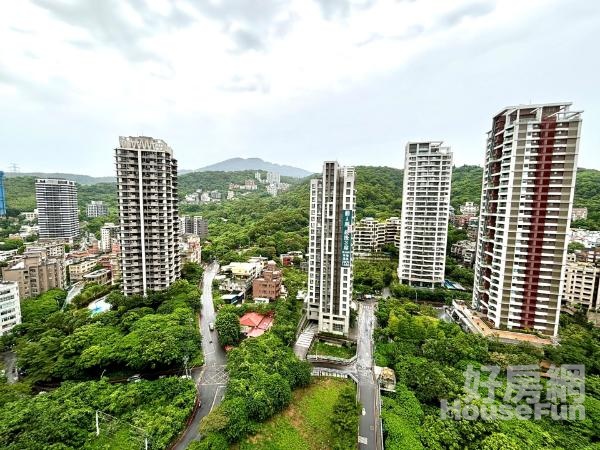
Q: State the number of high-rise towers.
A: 5